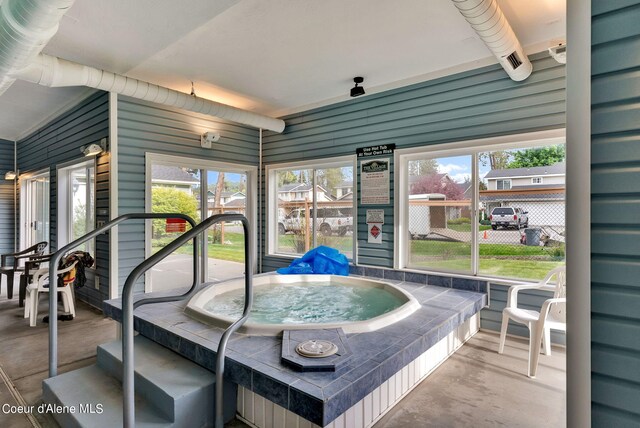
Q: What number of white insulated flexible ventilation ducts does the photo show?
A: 3